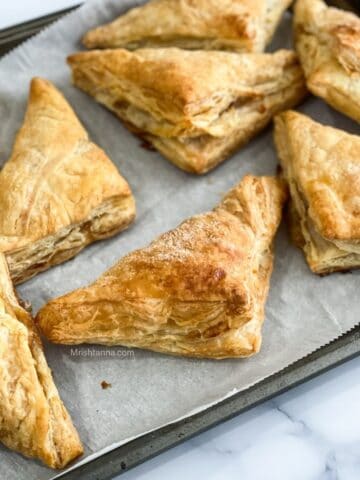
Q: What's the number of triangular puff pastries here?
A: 7